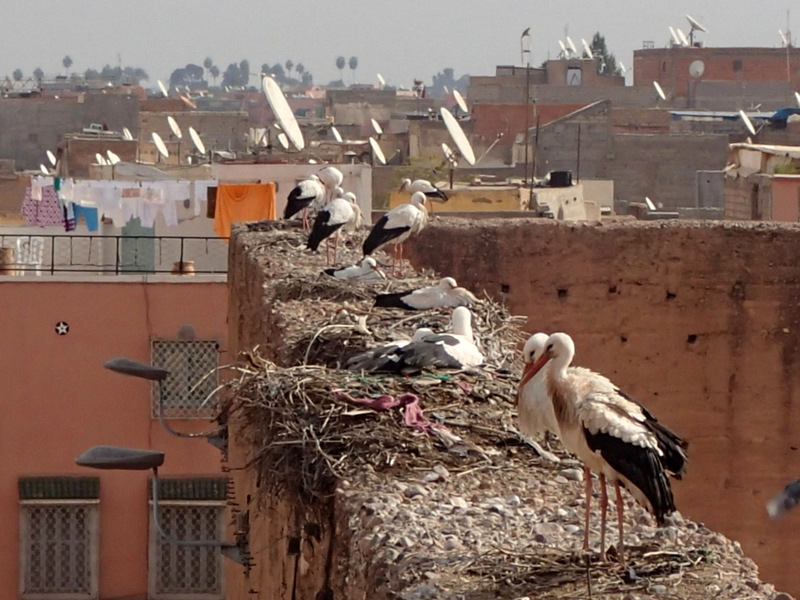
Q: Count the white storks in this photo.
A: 11